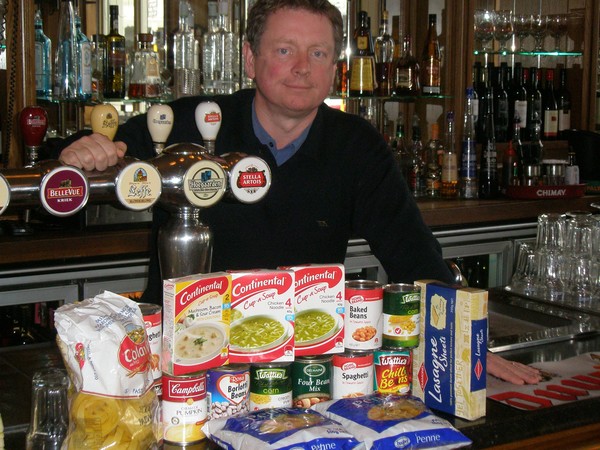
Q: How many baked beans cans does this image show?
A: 1